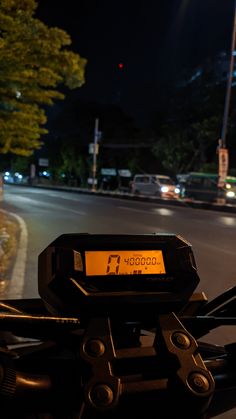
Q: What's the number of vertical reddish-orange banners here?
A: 1